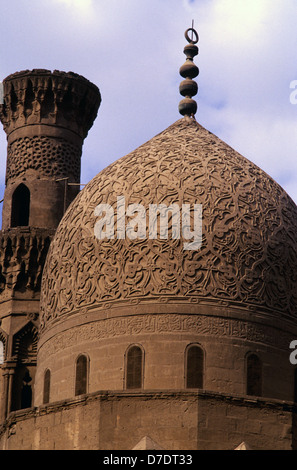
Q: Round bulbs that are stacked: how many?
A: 4